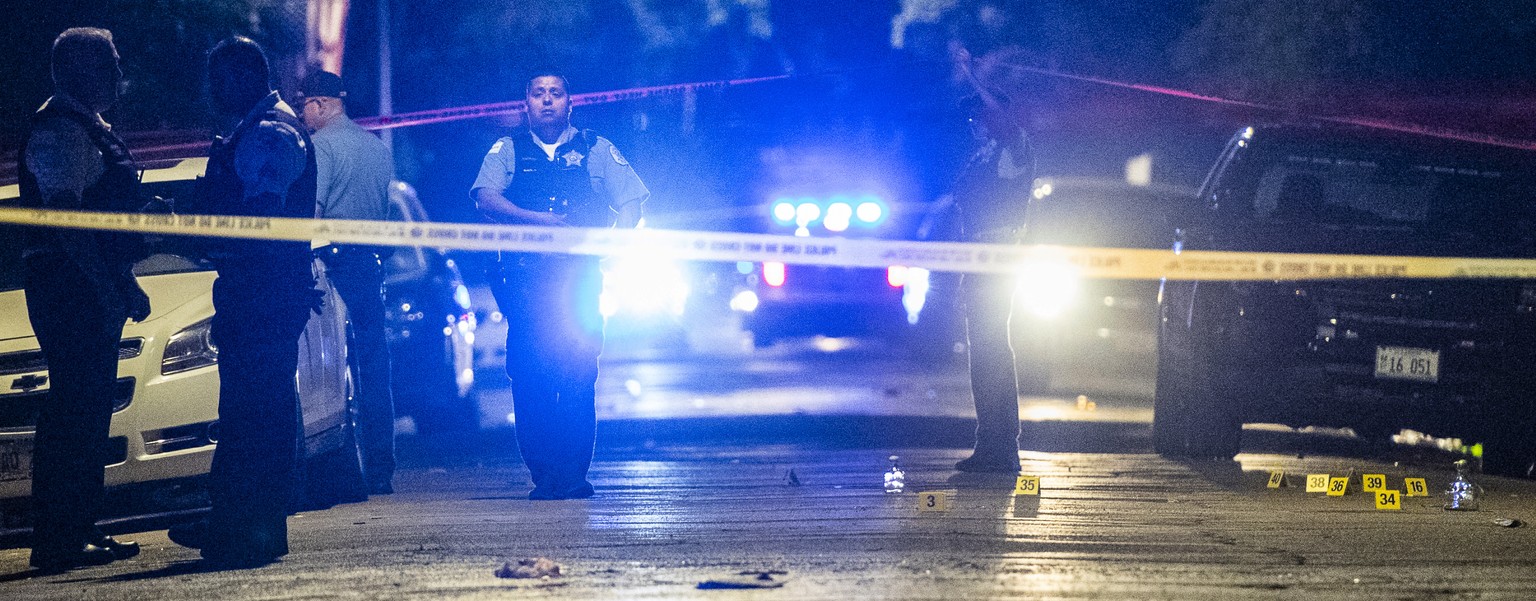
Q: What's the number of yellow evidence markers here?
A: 8